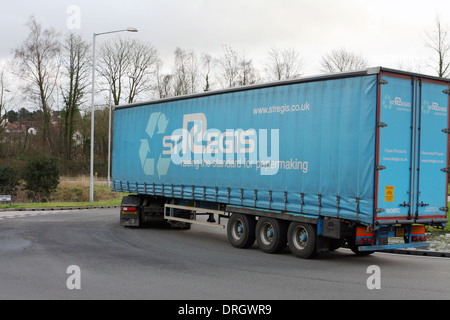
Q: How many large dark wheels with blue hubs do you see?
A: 3